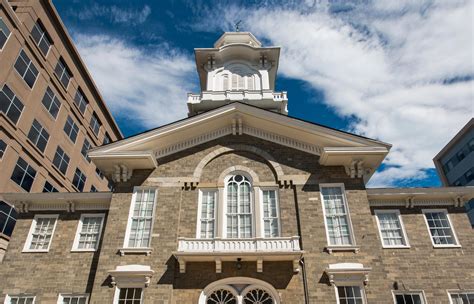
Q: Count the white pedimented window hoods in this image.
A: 2